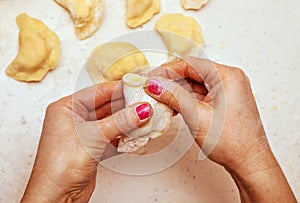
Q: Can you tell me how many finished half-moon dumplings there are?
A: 6